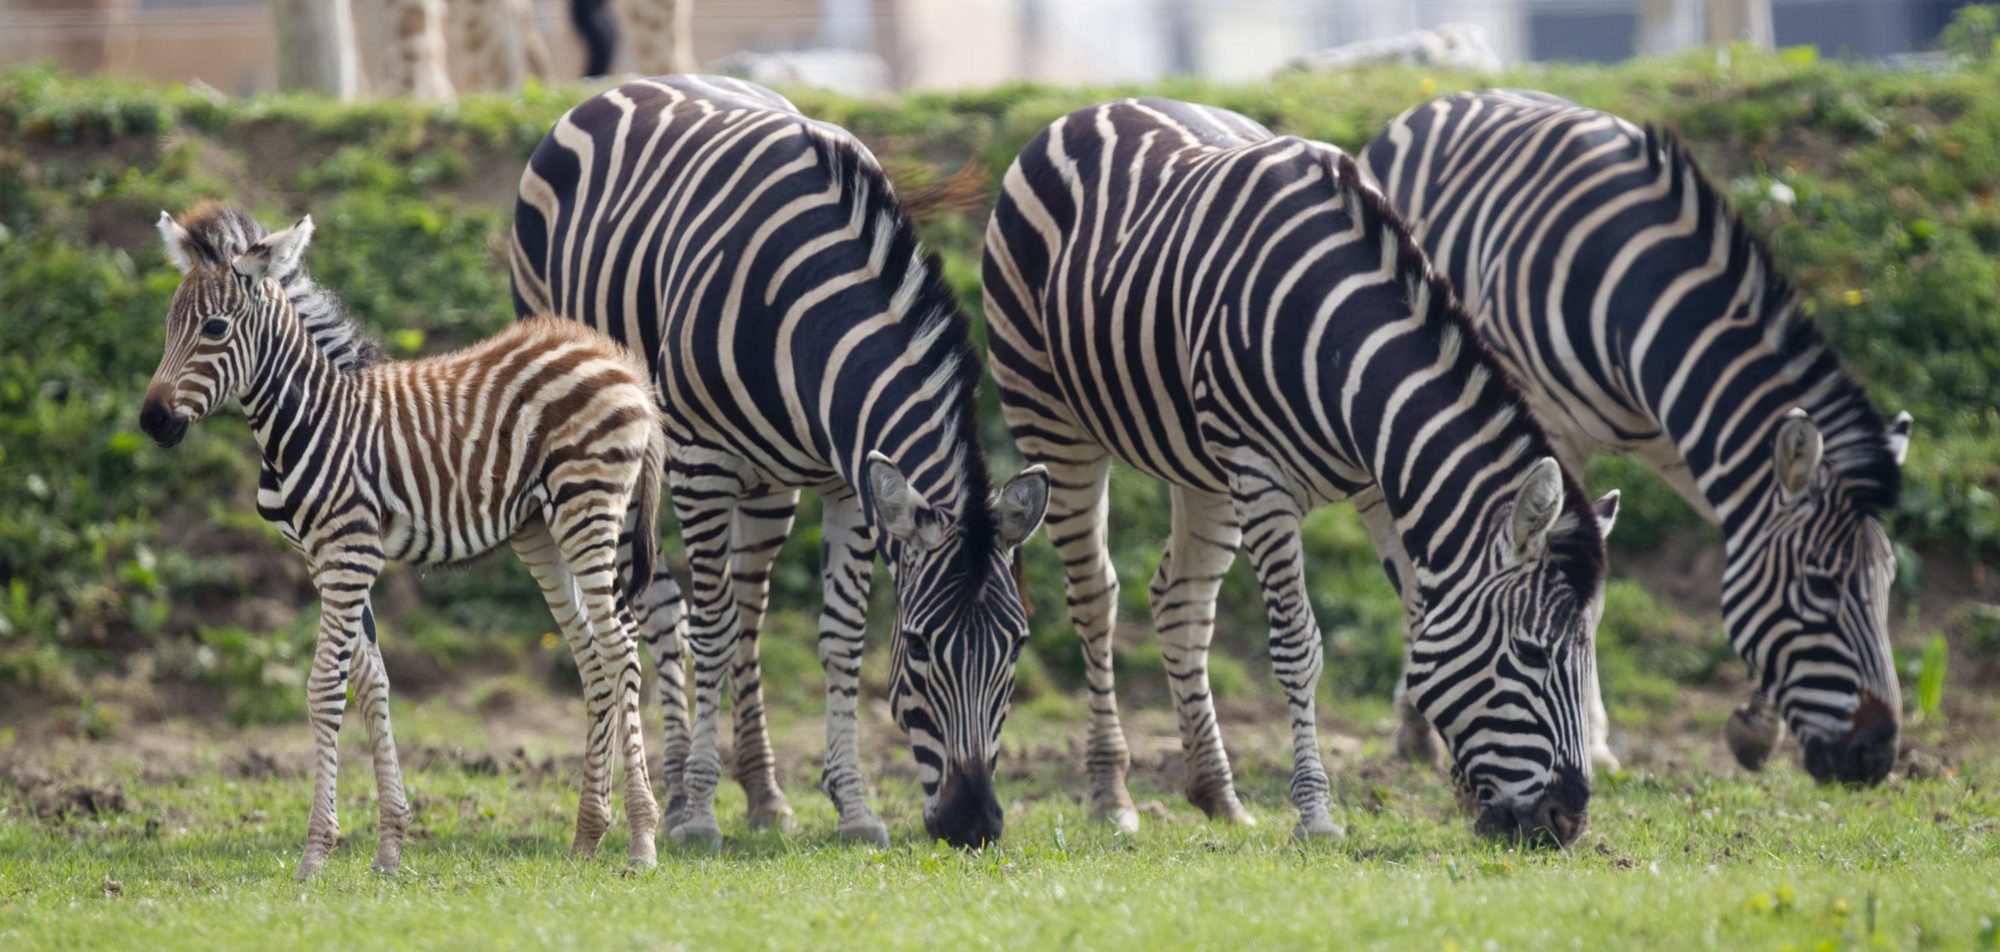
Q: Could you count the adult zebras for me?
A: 3